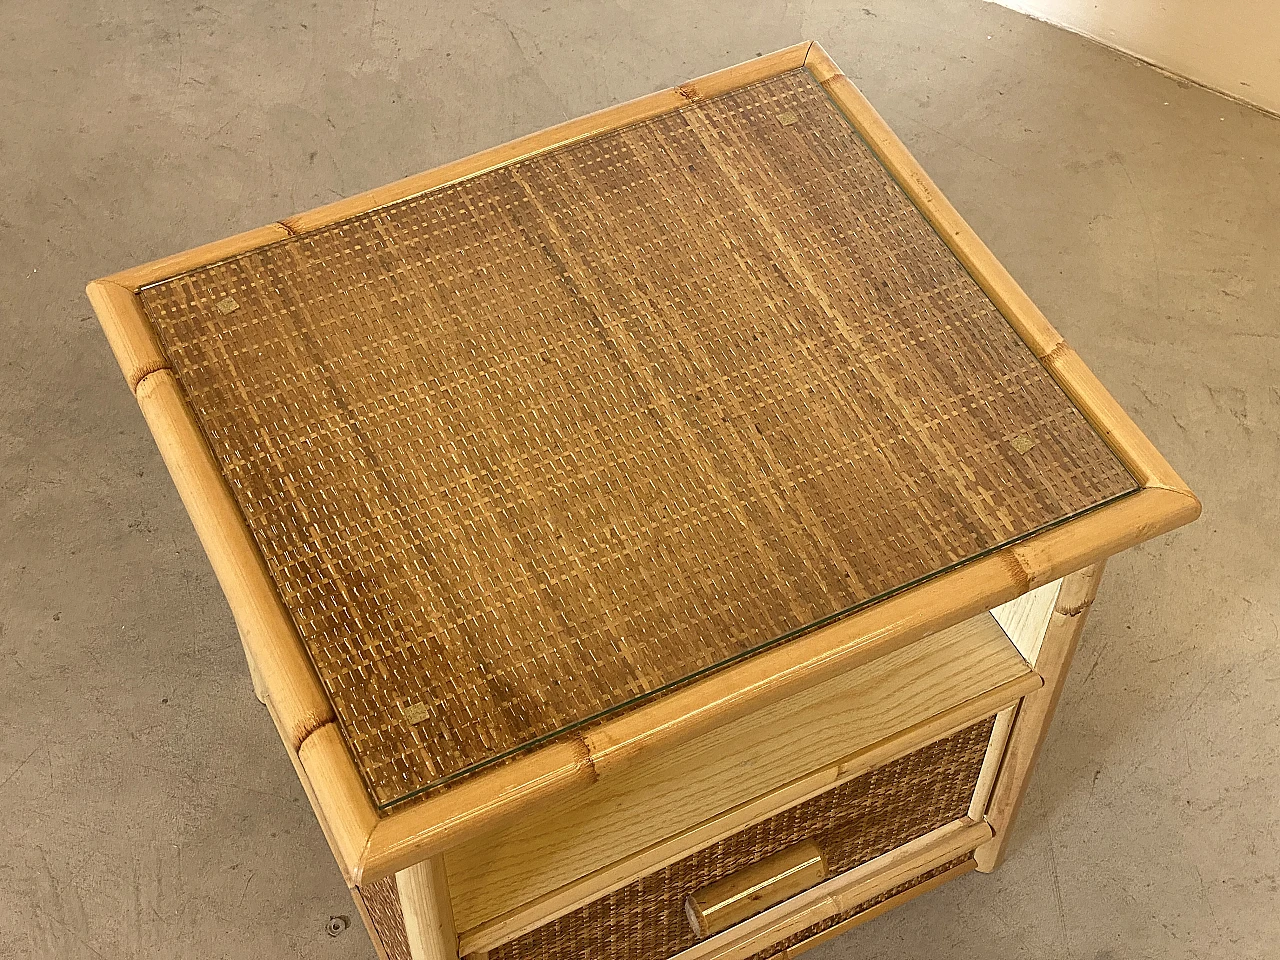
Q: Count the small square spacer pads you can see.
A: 4